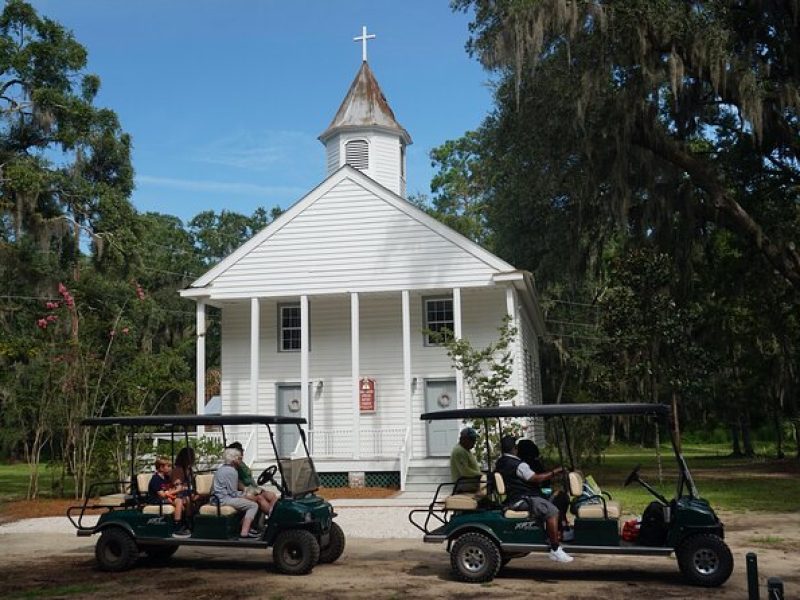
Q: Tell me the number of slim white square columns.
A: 7